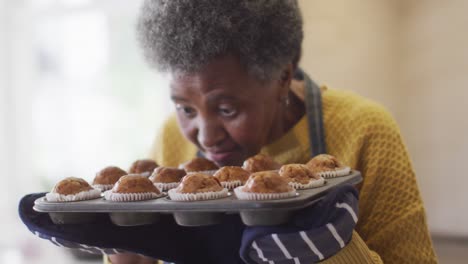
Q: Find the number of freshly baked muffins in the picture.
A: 12